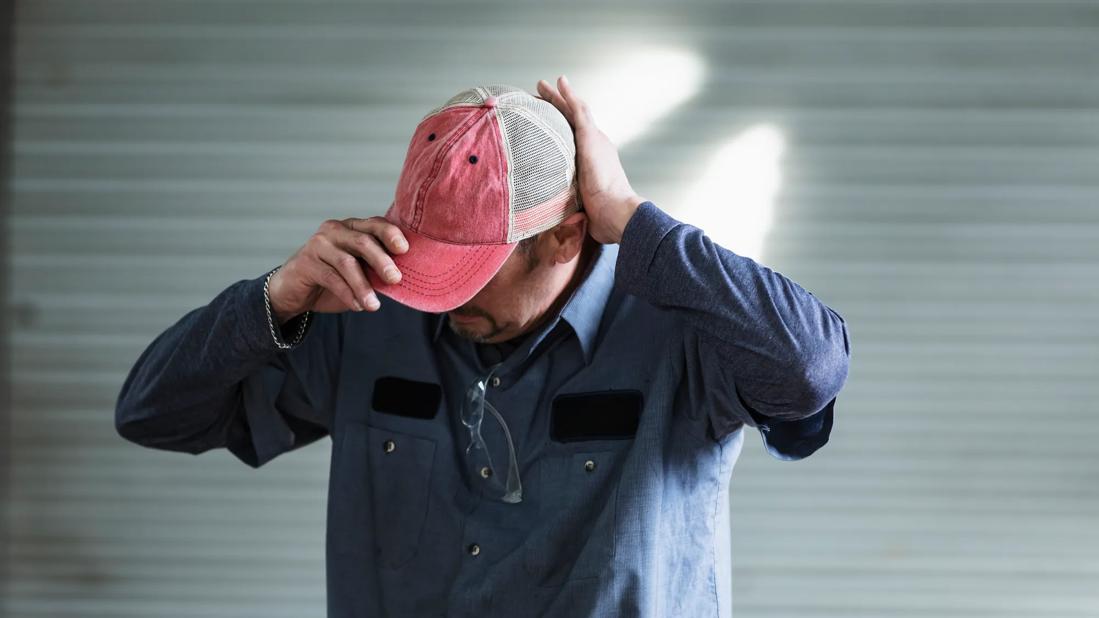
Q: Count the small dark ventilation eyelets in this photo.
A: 2